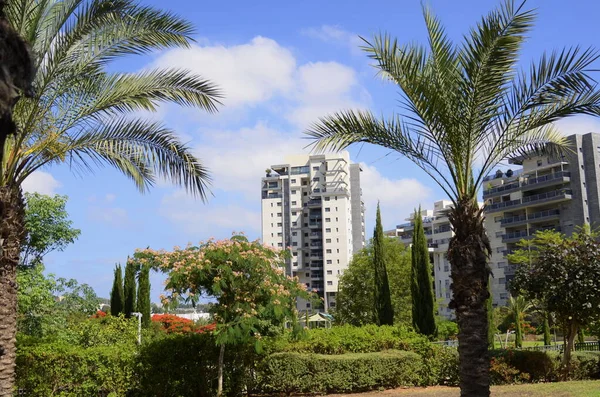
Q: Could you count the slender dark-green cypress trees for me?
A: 5